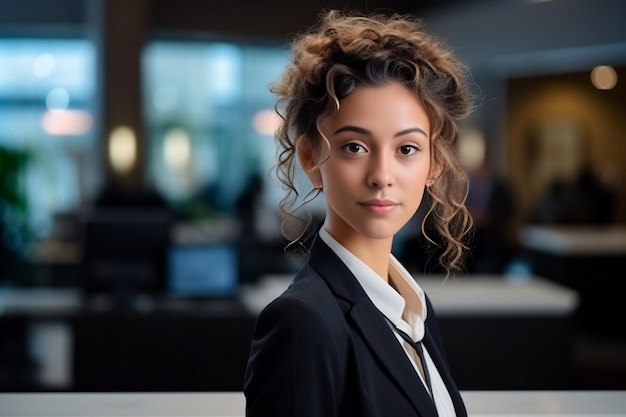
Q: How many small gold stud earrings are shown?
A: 2